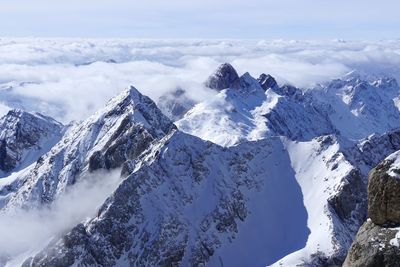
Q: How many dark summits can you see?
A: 2